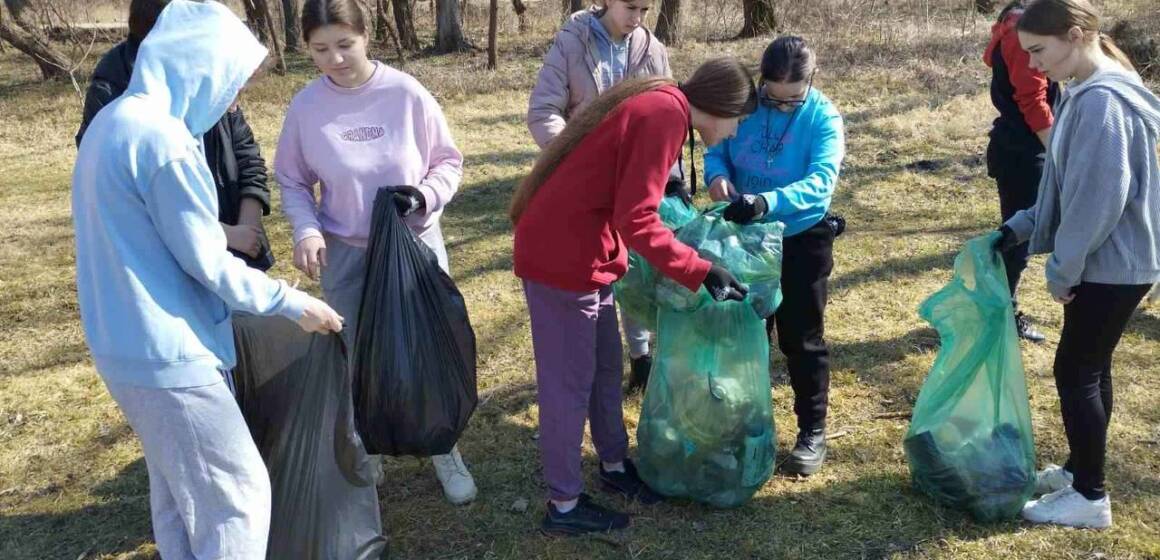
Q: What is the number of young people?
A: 8